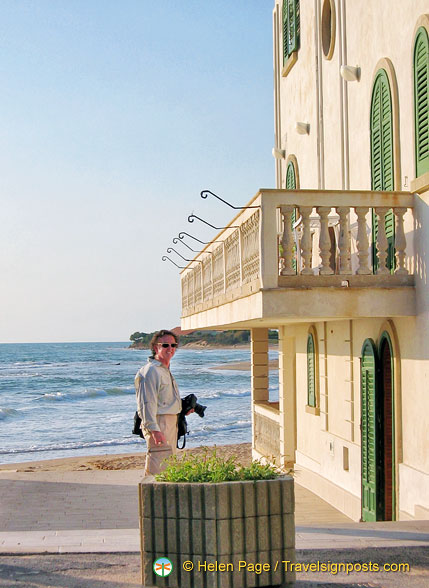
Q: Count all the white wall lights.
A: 3